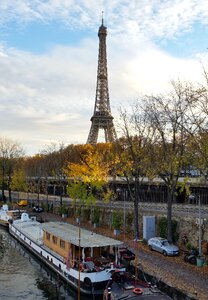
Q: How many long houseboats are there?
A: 1